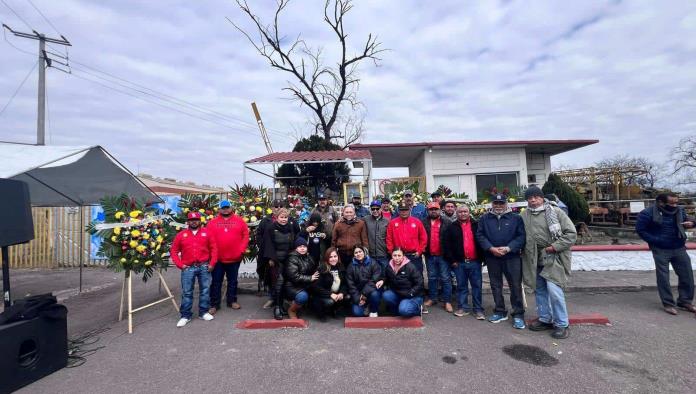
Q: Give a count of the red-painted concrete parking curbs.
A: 3